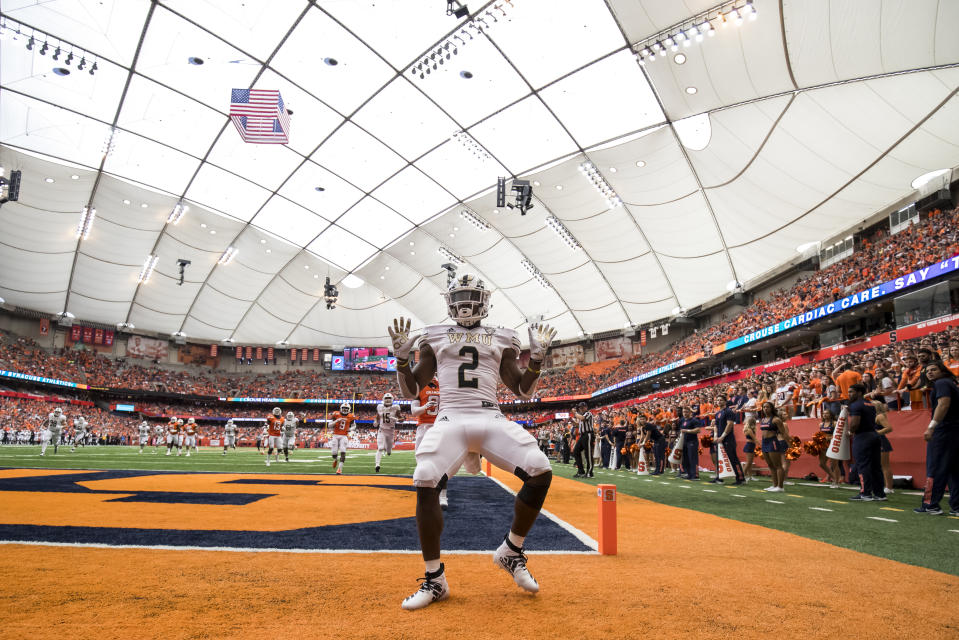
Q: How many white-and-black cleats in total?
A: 2